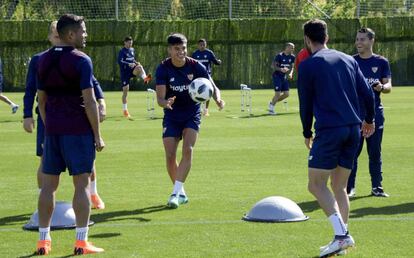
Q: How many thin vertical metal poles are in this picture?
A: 3